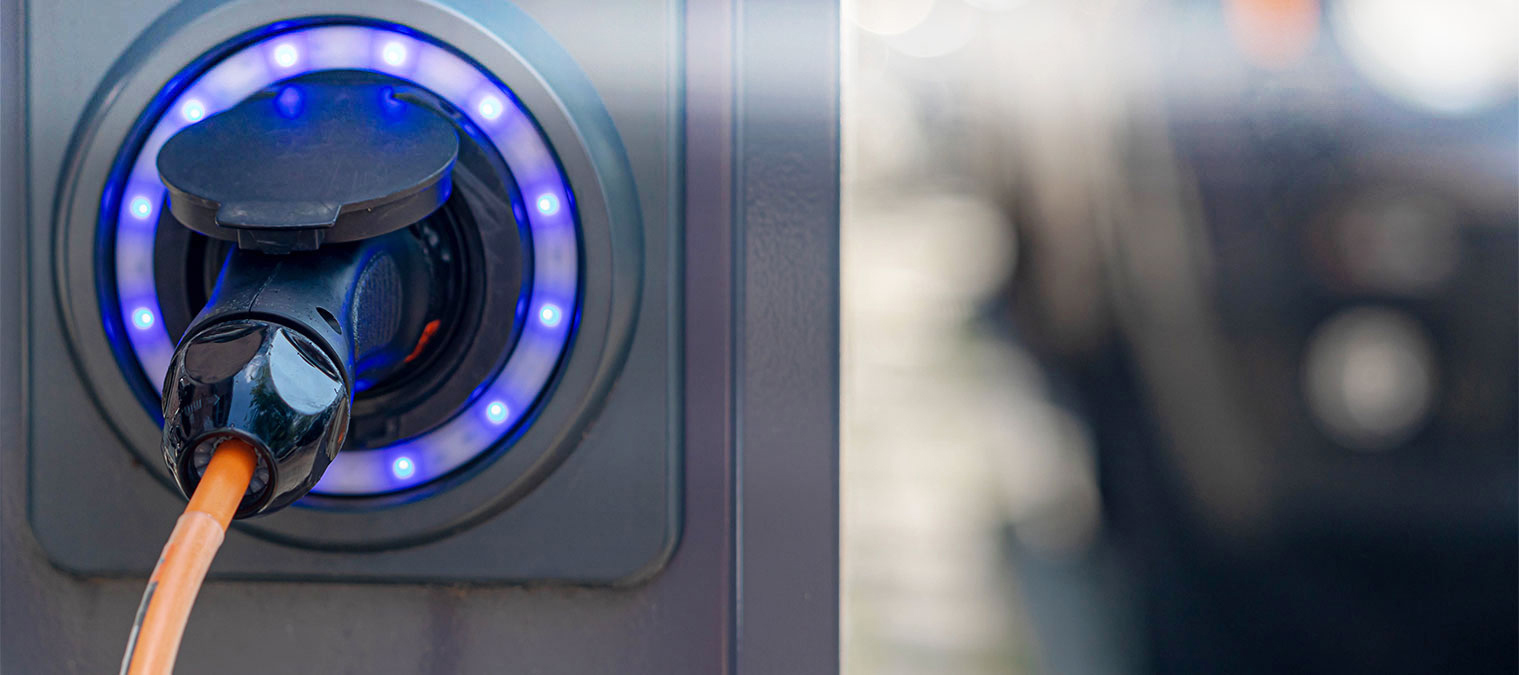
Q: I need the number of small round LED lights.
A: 10